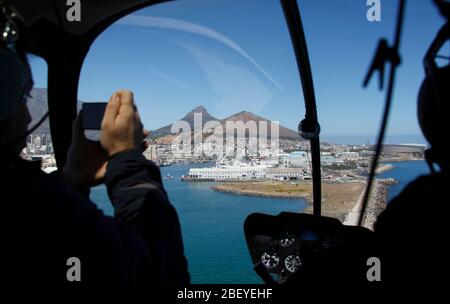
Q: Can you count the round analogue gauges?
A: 3